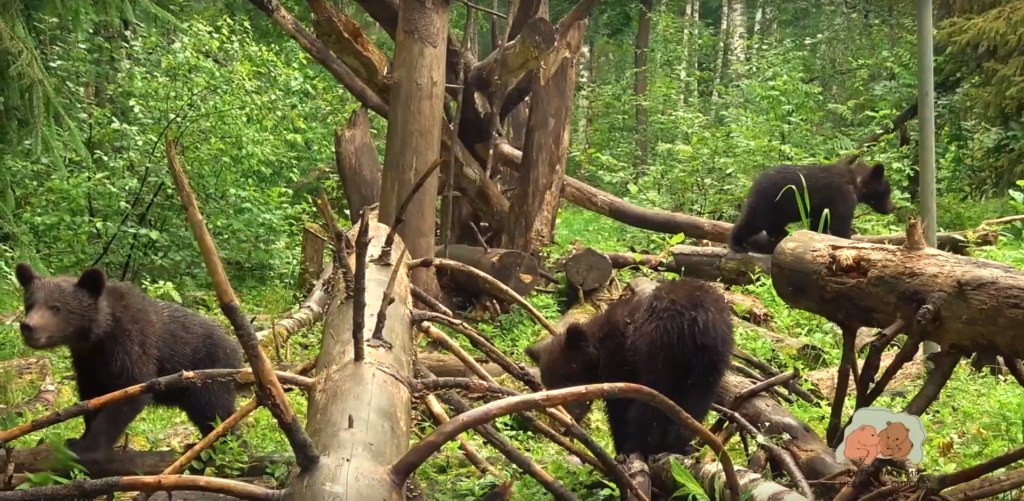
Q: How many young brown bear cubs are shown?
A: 3